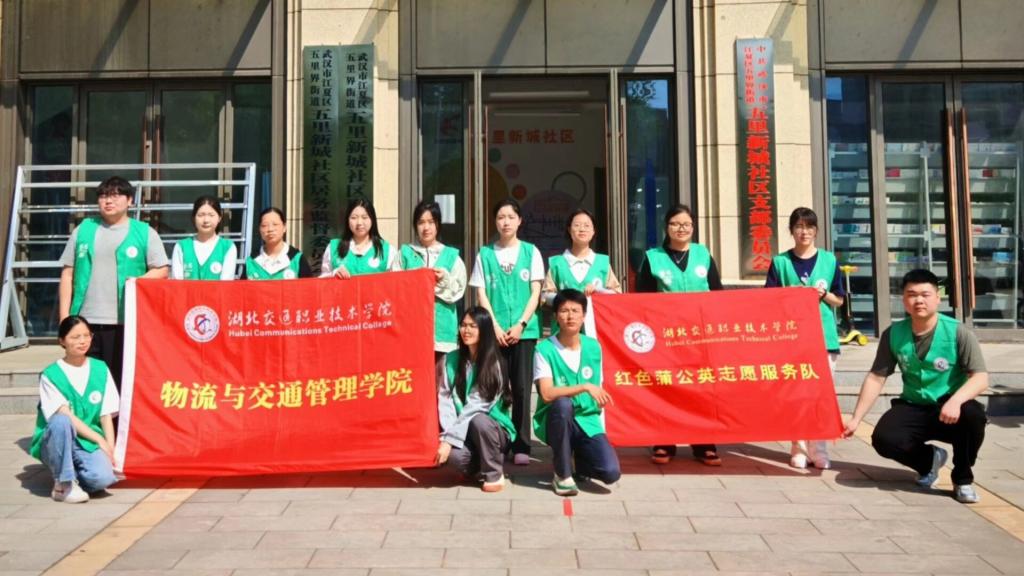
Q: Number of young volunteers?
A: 13